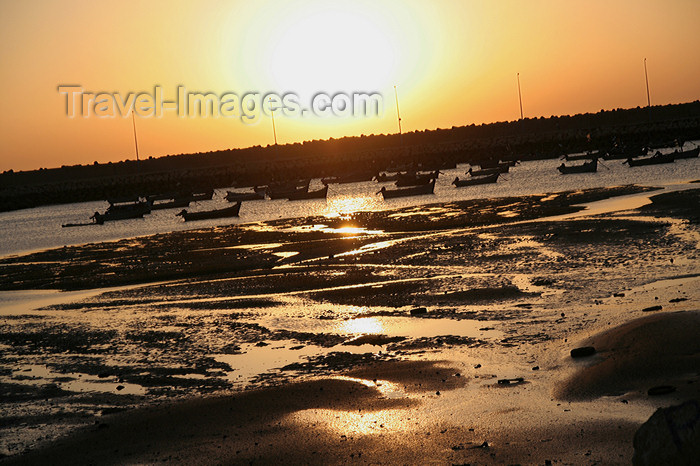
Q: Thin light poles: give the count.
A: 5